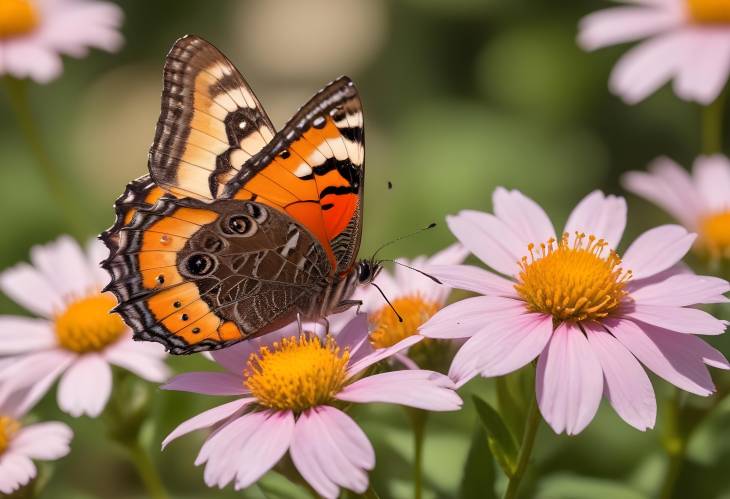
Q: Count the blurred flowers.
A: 6